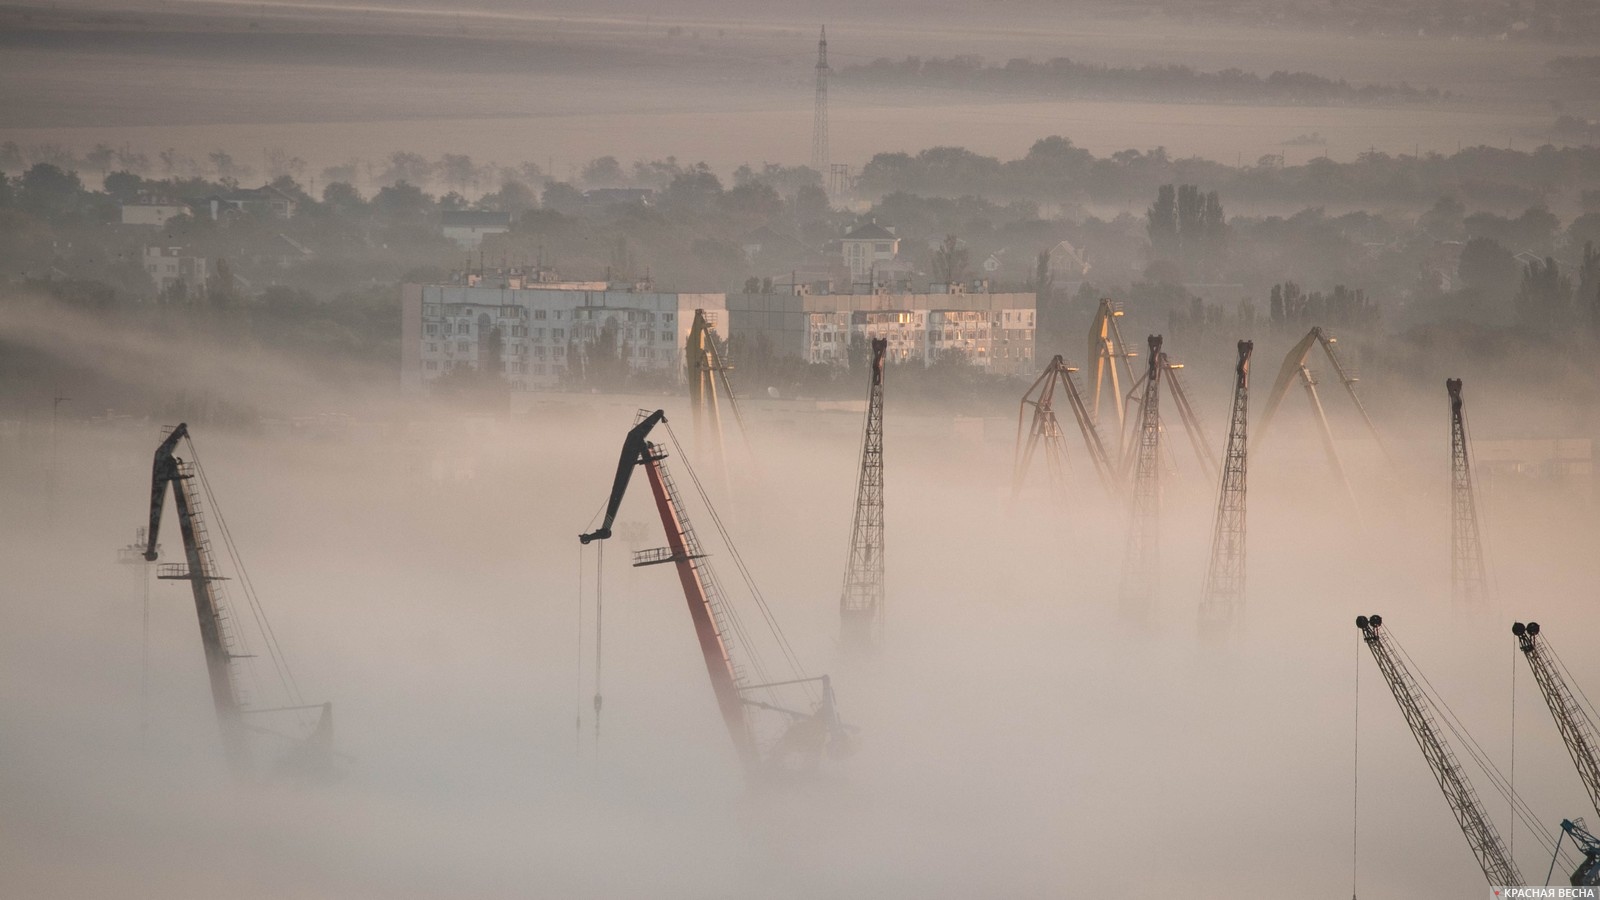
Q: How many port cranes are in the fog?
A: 13